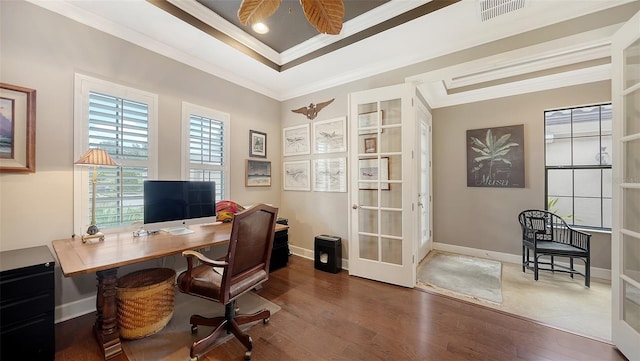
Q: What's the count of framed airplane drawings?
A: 4